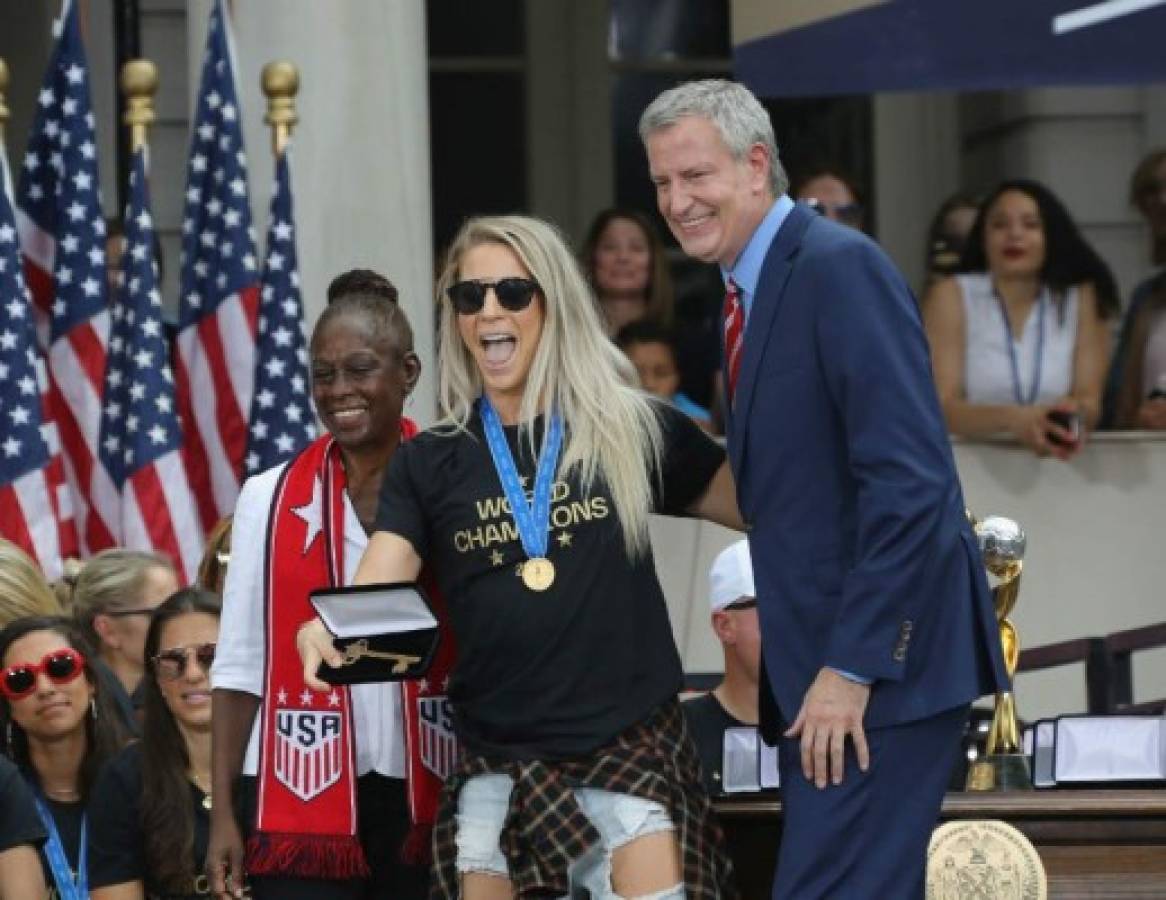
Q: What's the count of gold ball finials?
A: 3